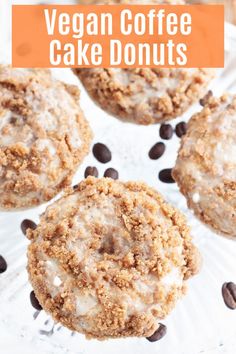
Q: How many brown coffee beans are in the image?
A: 13